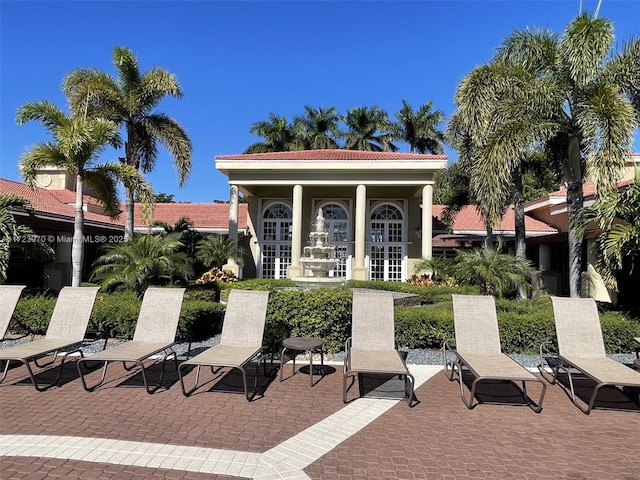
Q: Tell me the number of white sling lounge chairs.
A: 7